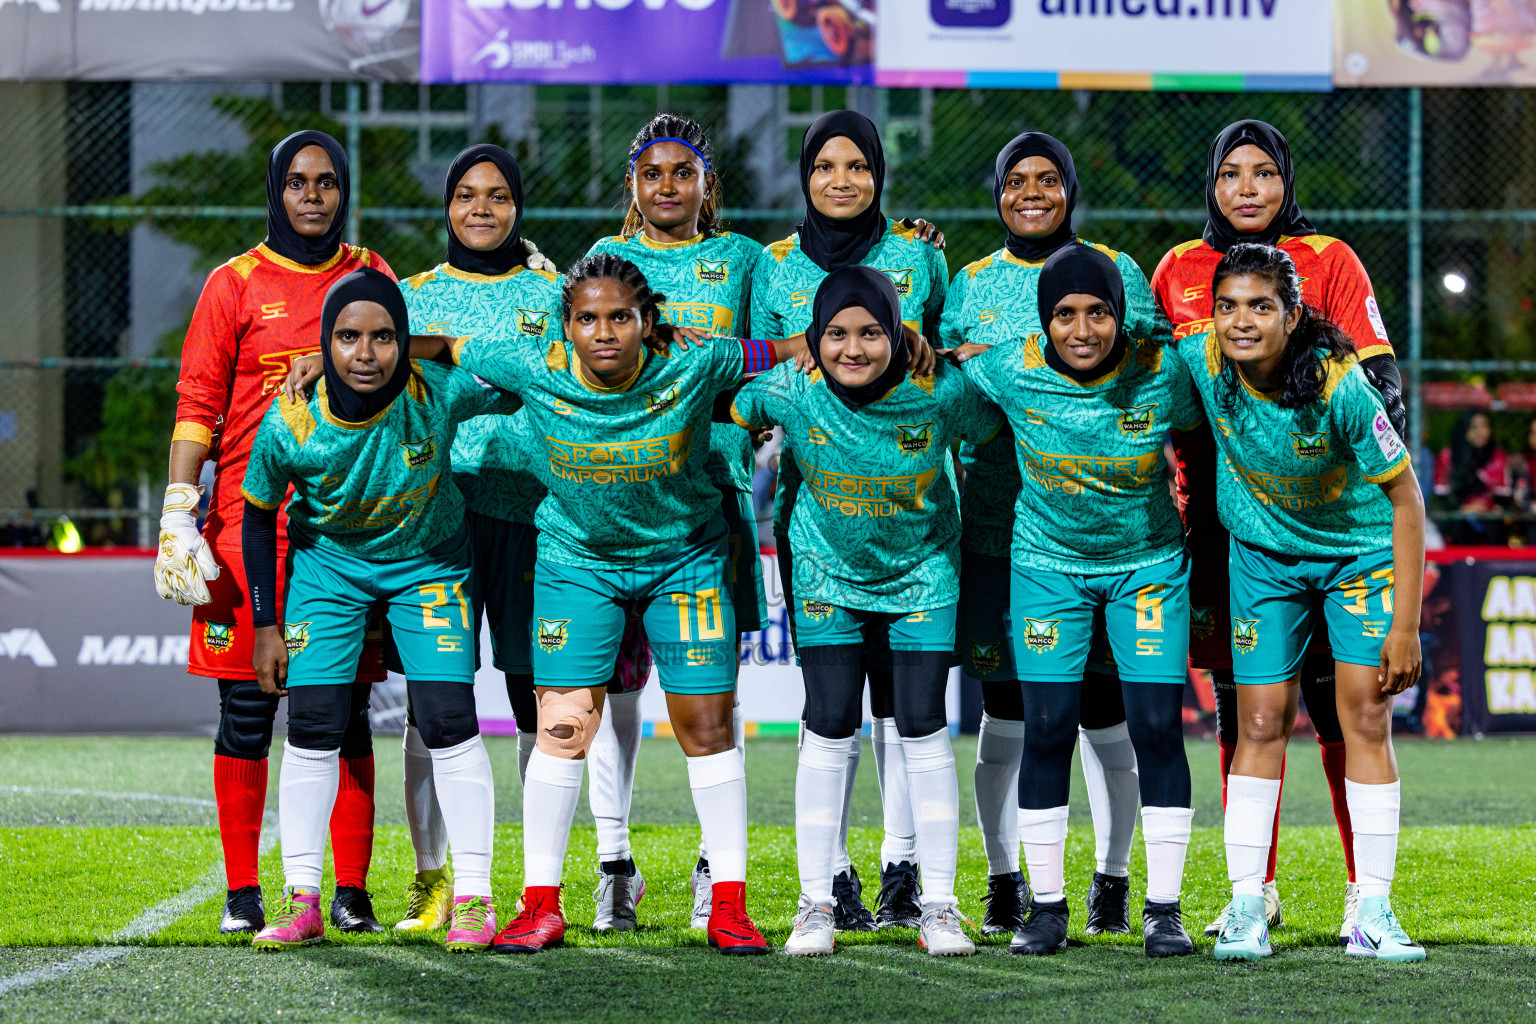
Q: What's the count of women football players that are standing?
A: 11